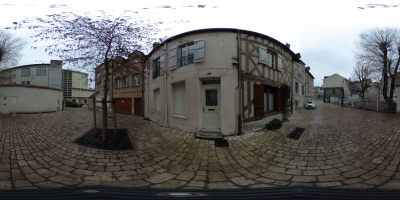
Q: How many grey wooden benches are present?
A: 0